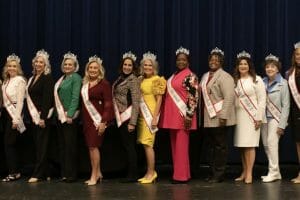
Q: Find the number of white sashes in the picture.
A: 11